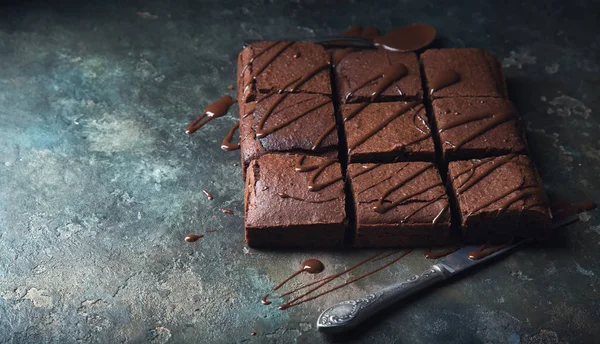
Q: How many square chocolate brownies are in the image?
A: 9